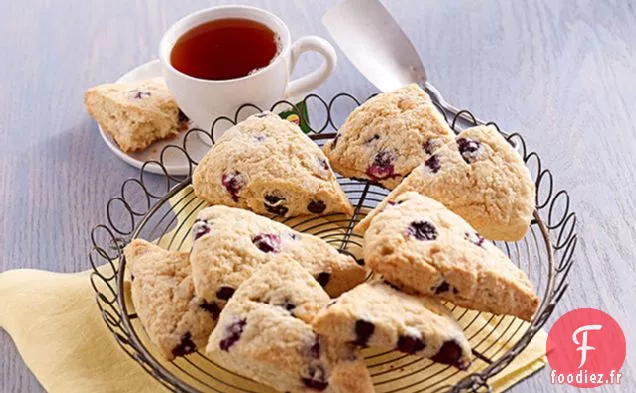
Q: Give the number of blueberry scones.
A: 9